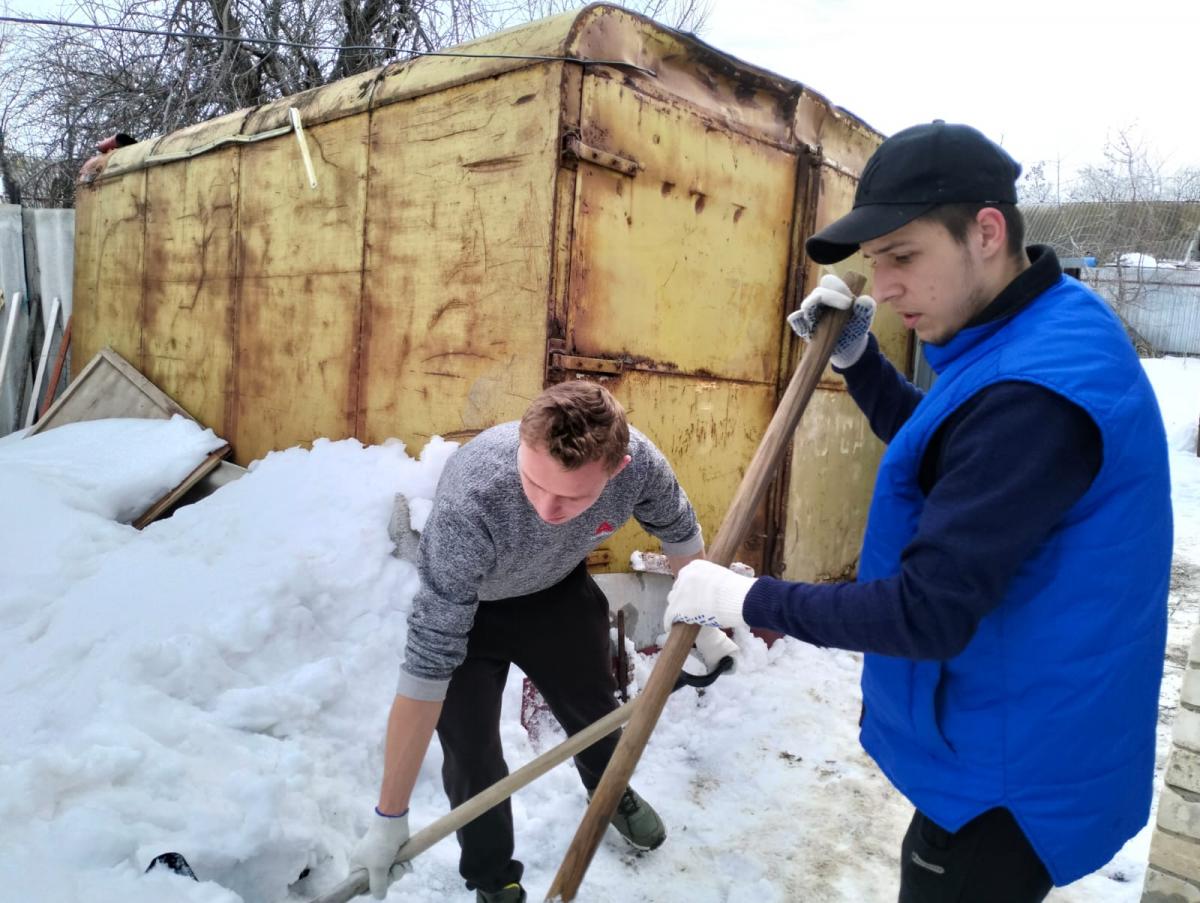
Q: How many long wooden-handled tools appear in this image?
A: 2